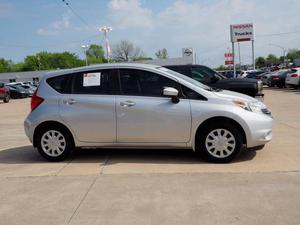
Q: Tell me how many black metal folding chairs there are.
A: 0